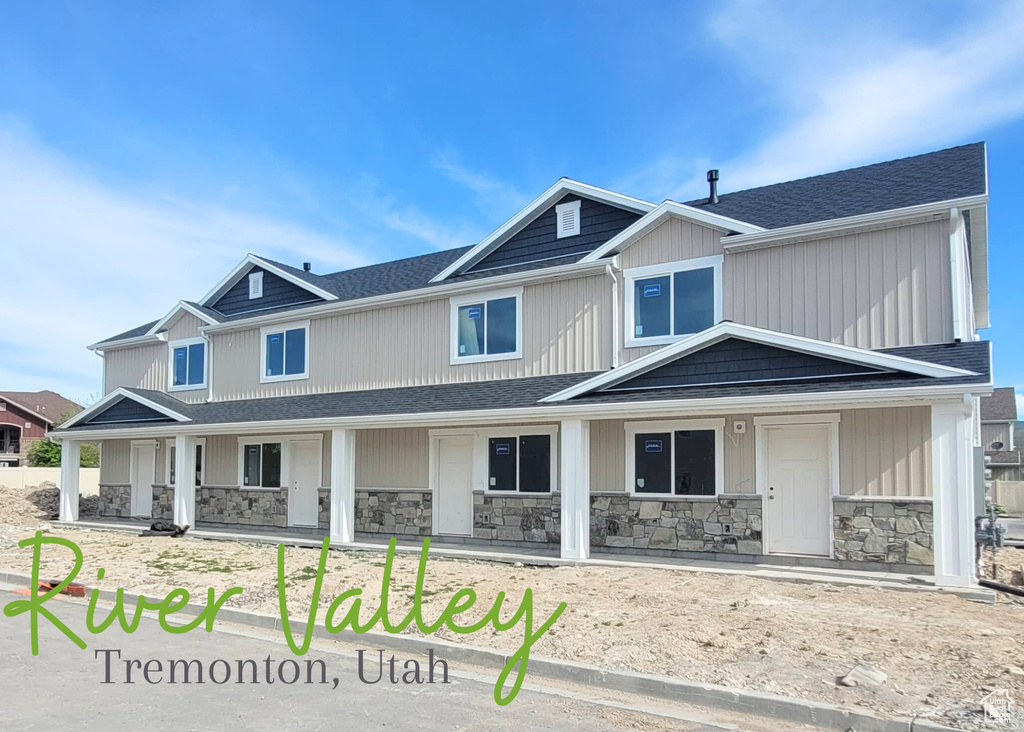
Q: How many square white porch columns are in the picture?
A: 5